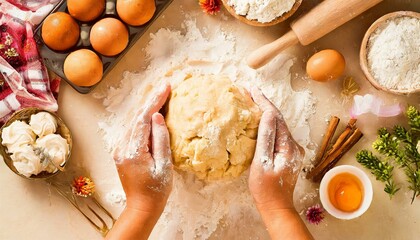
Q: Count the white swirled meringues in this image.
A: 4